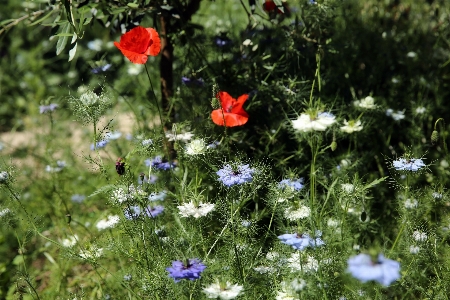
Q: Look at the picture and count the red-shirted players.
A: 0